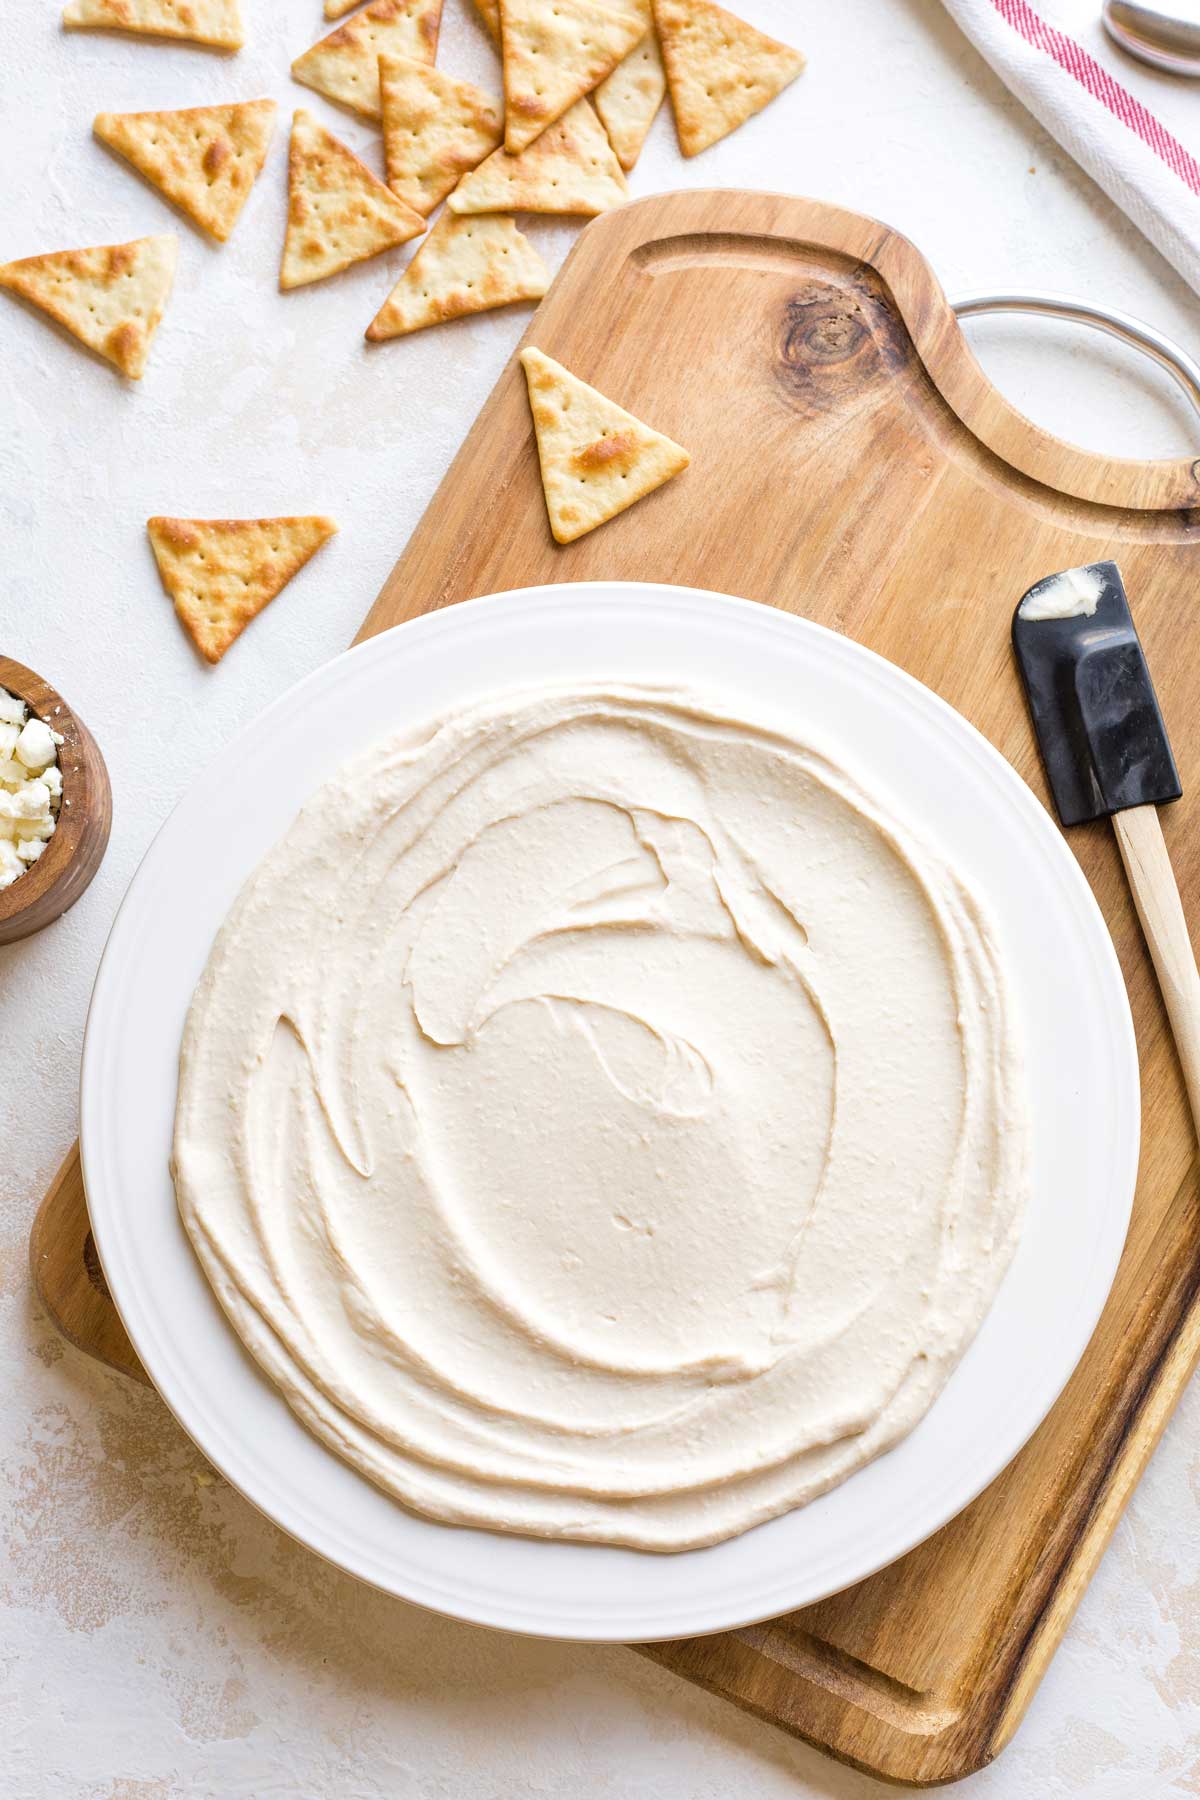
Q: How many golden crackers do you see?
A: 15